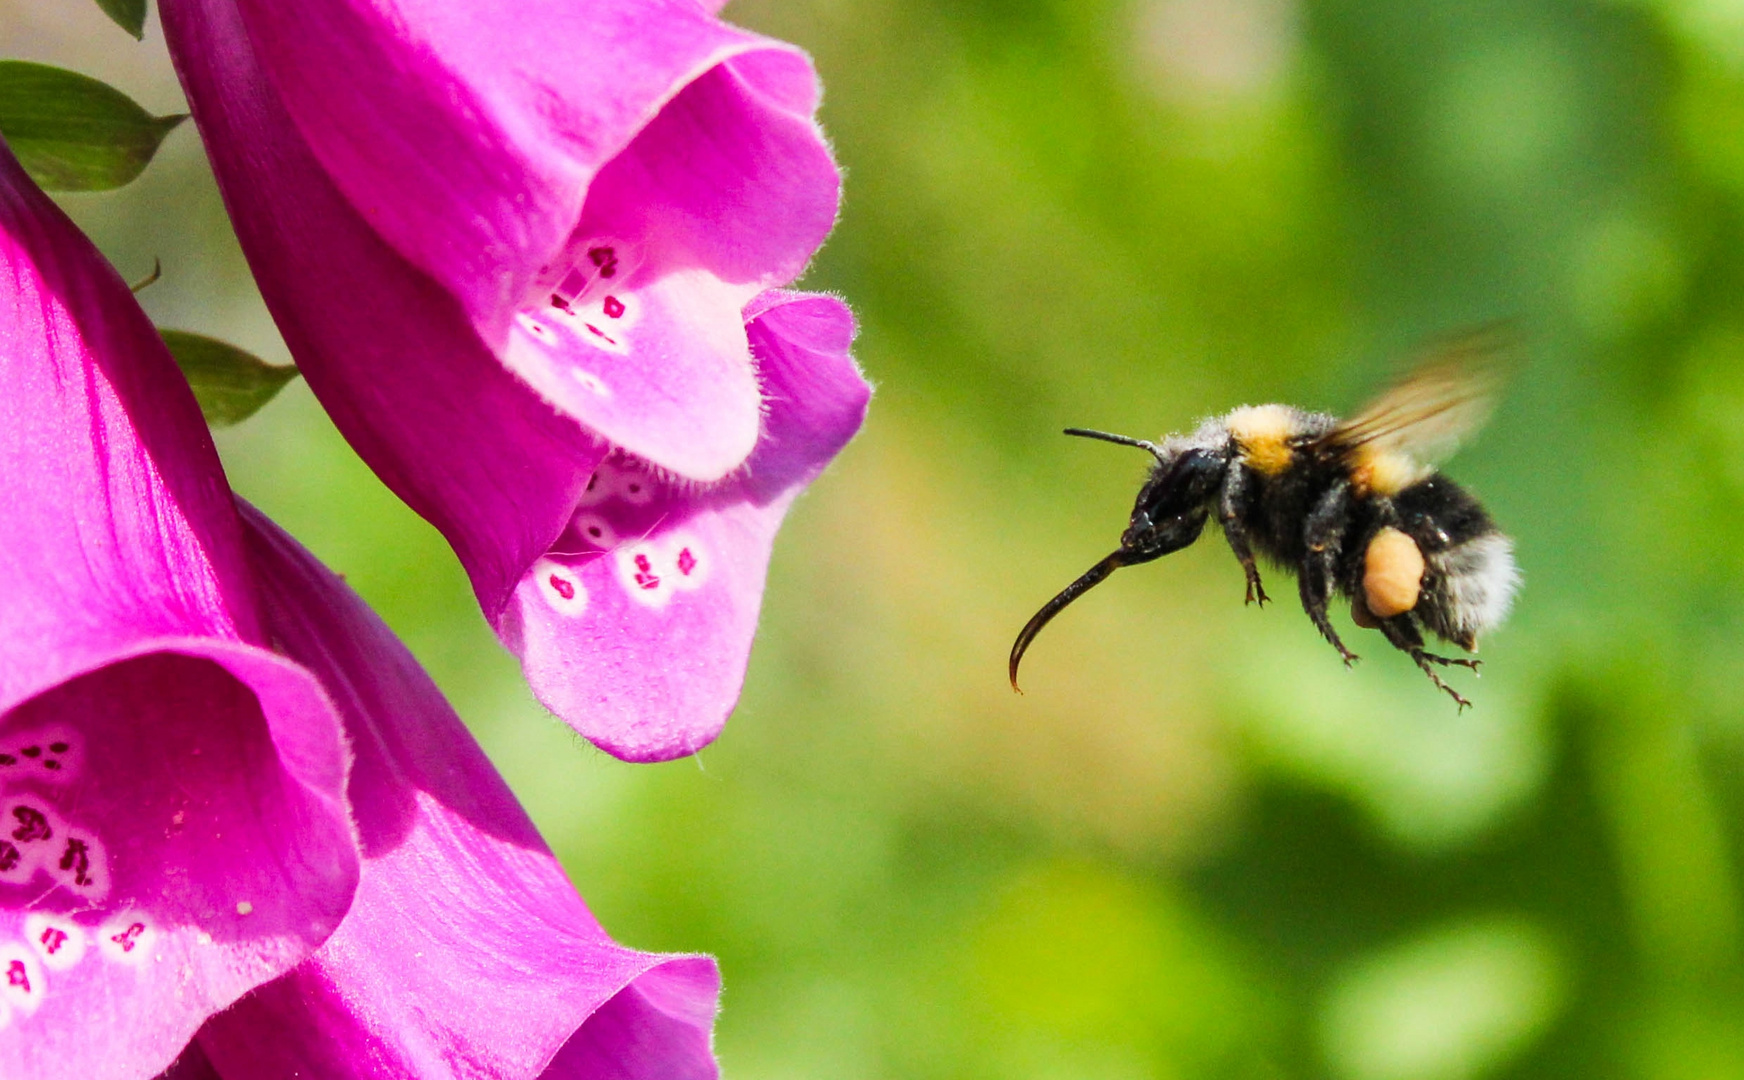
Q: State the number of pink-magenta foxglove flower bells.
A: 4